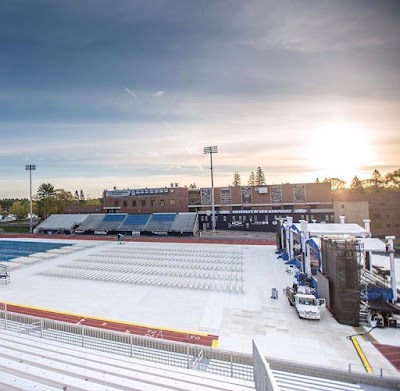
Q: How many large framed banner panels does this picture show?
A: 5